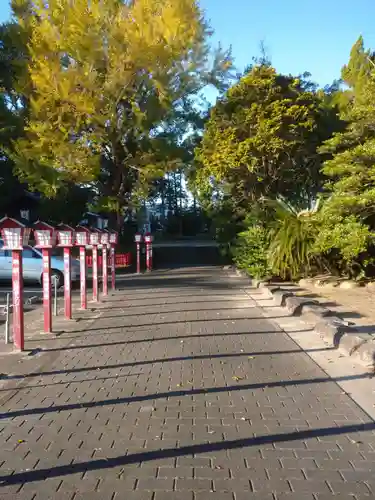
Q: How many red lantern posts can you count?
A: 9